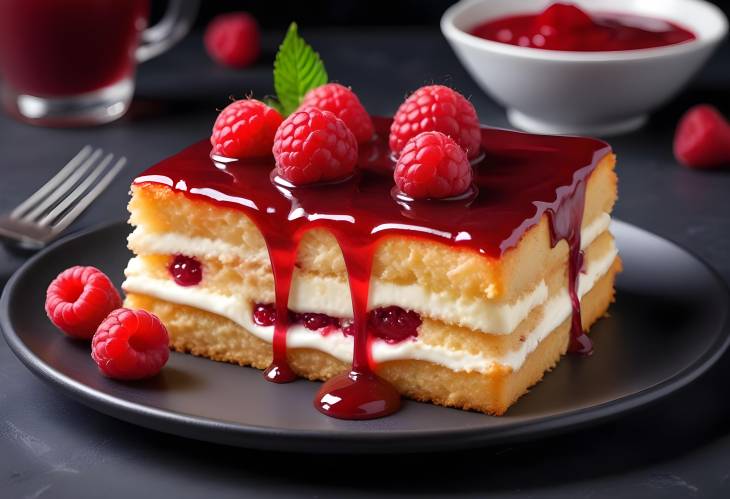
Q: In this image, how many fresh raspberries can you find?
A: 9